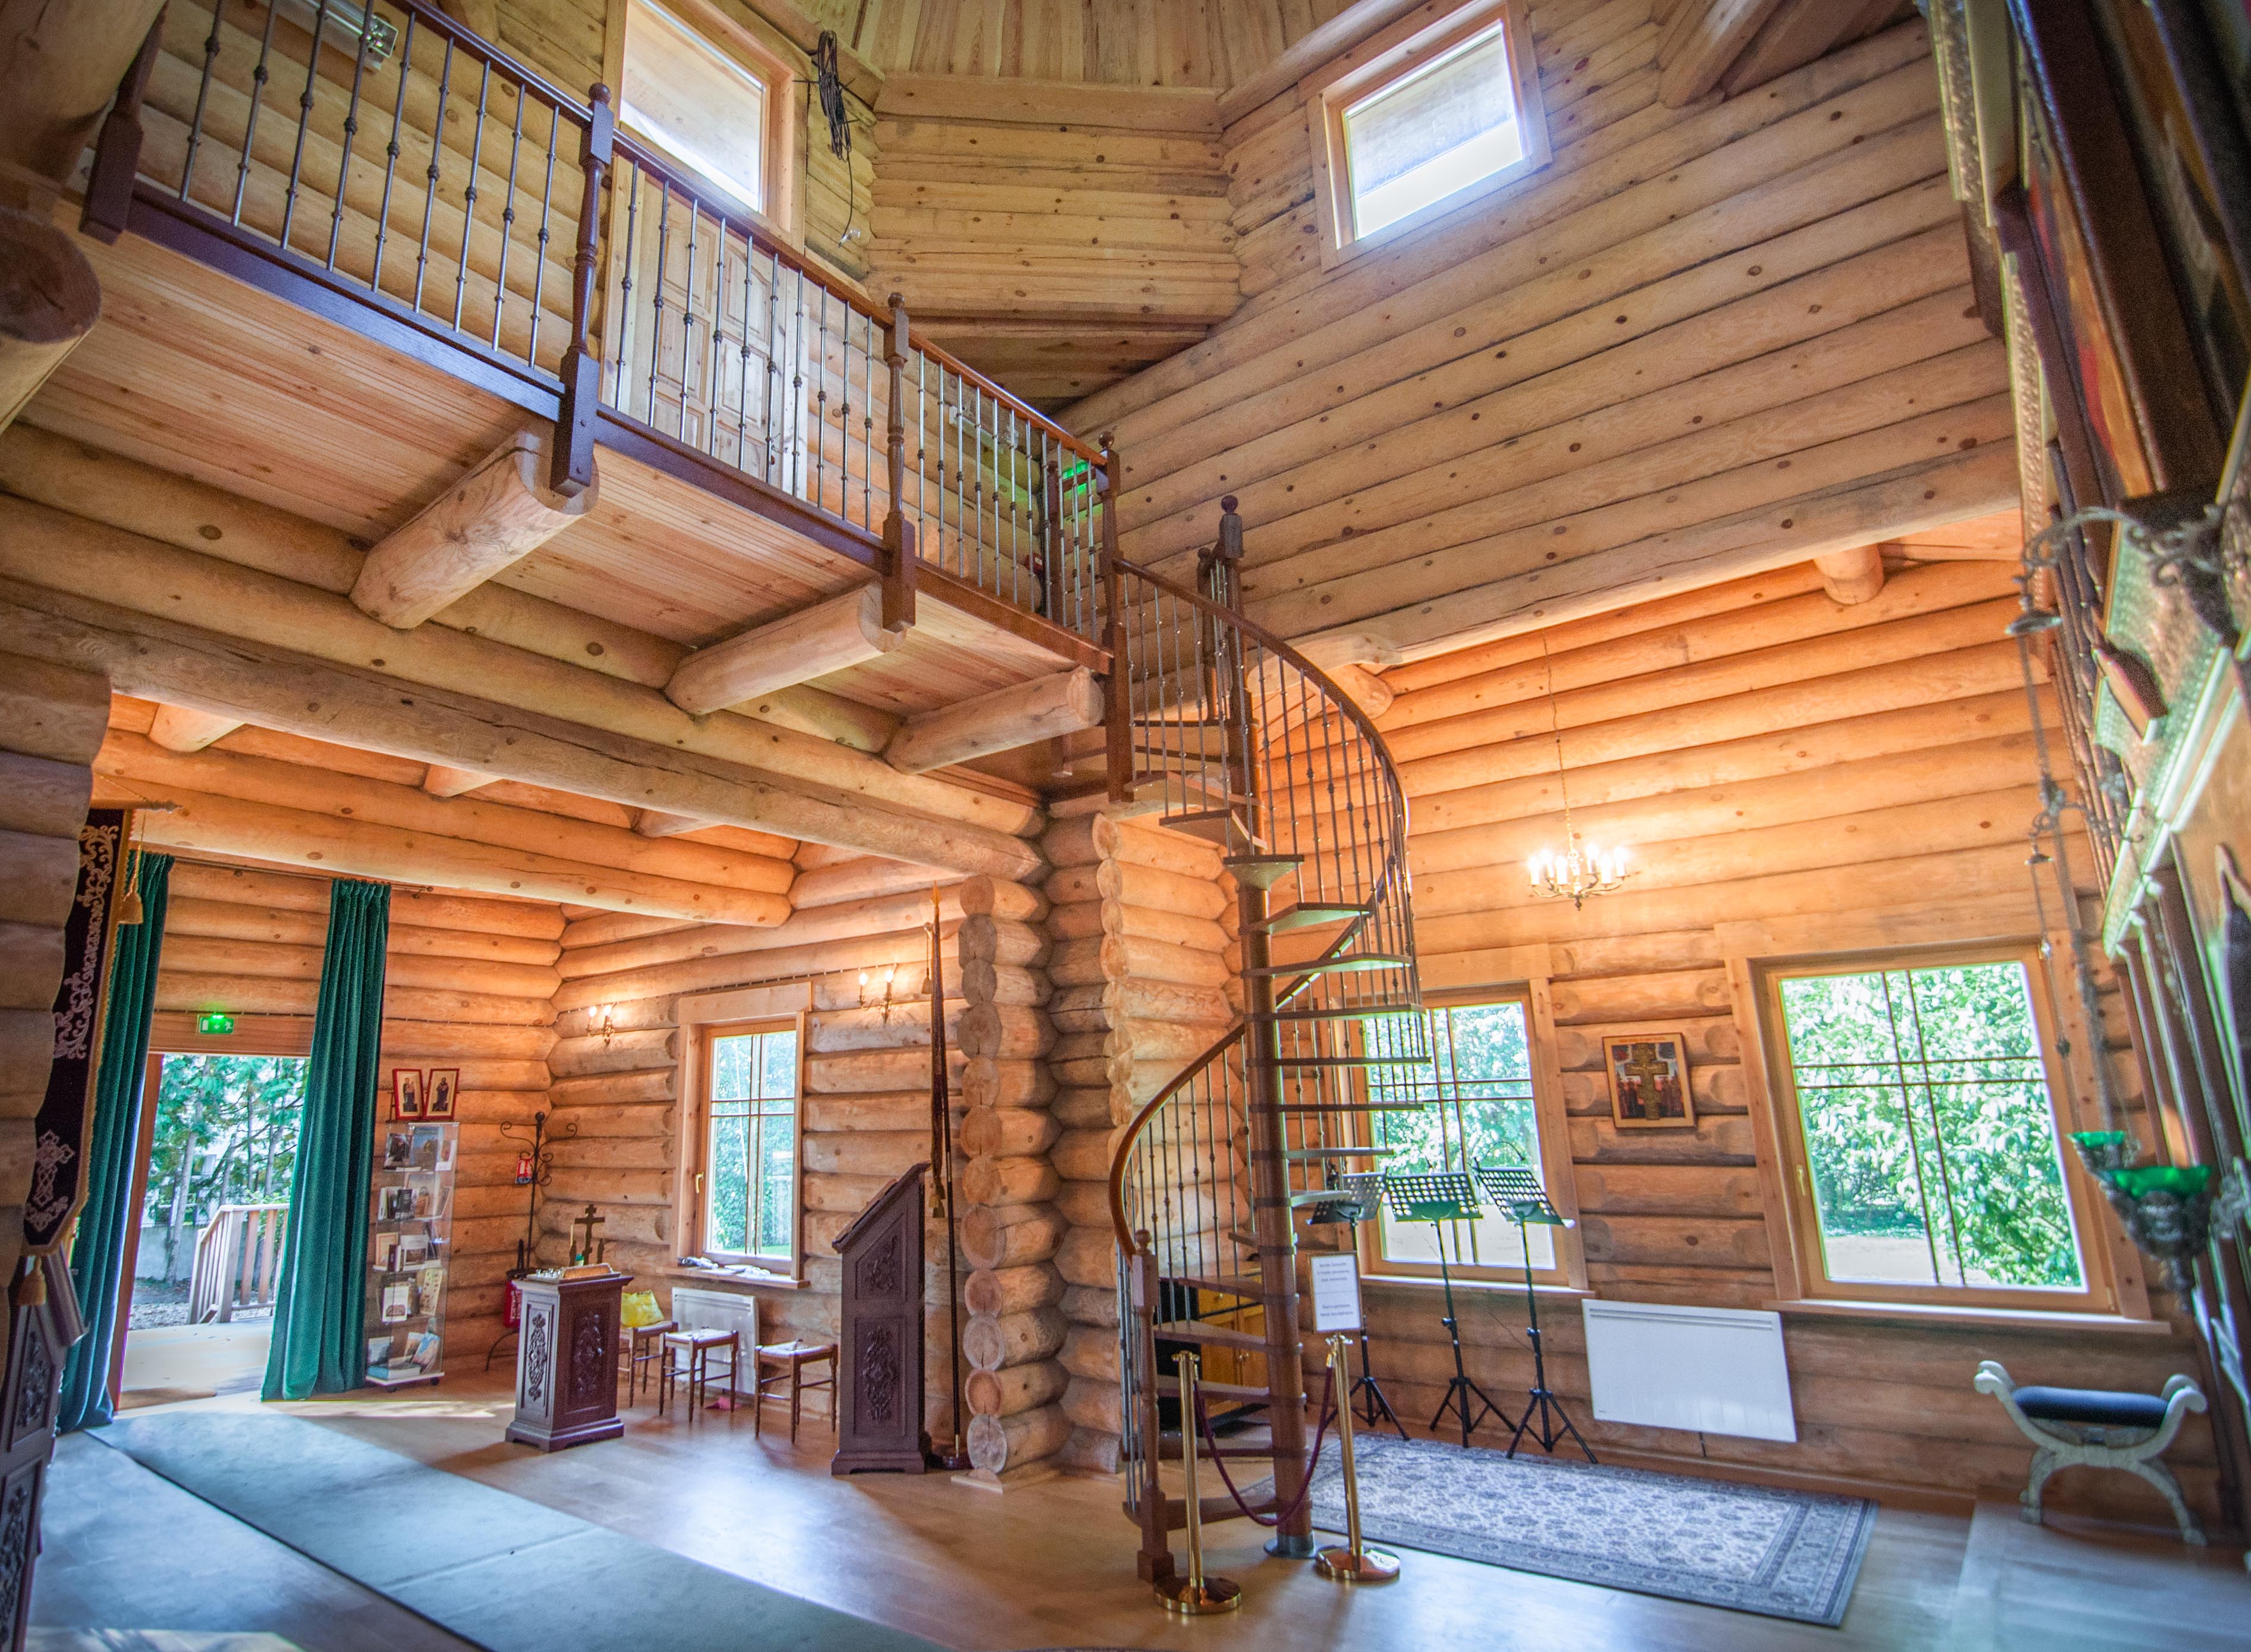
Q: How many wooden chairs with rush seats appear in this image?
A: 3